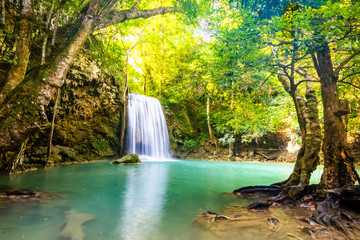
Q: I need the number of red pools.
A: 0